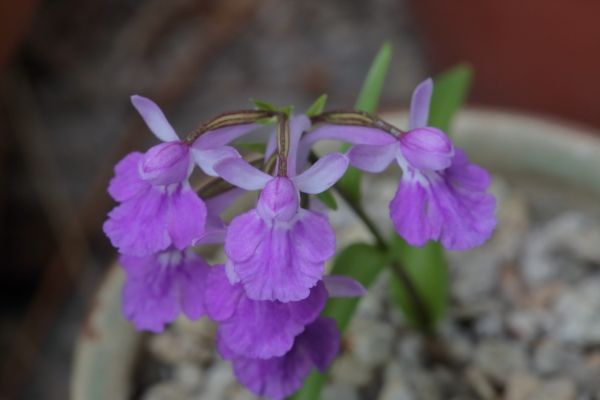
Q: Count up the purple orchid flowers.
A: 6